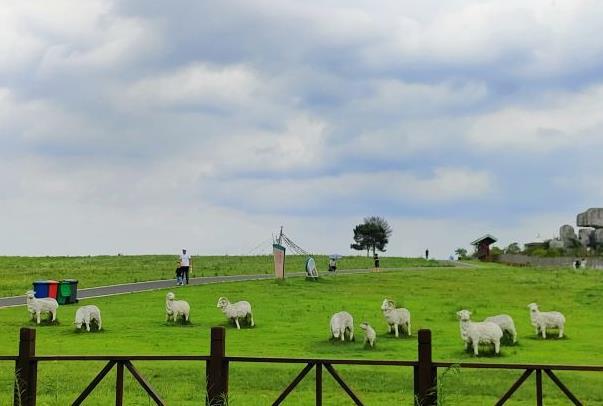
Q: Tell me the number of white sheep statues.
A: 10